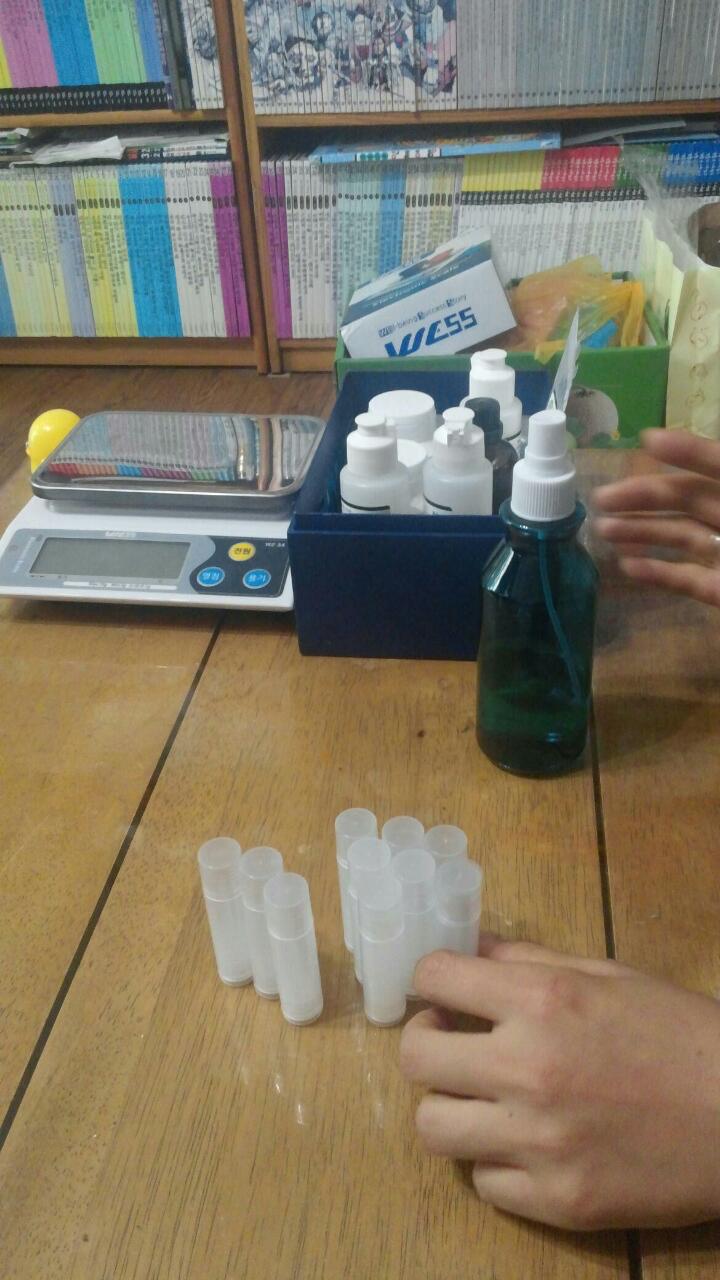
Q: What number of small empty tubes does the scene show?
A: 10